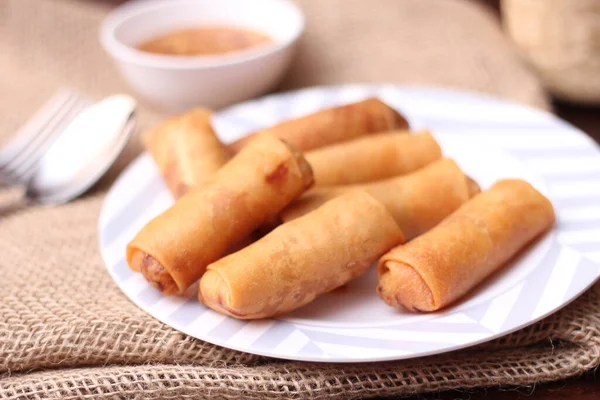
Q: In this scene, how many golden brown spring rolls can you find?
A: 7